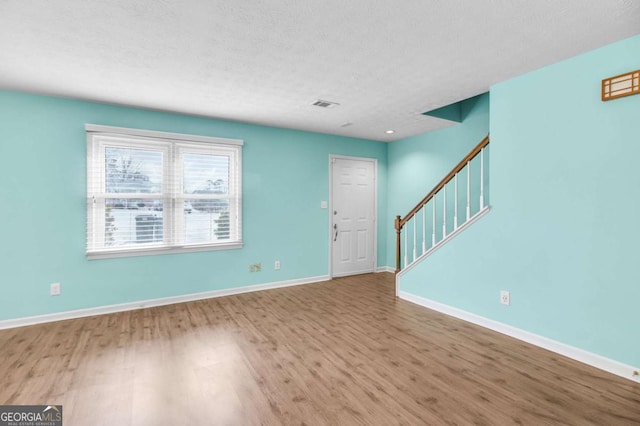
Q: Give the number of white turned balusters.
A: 8